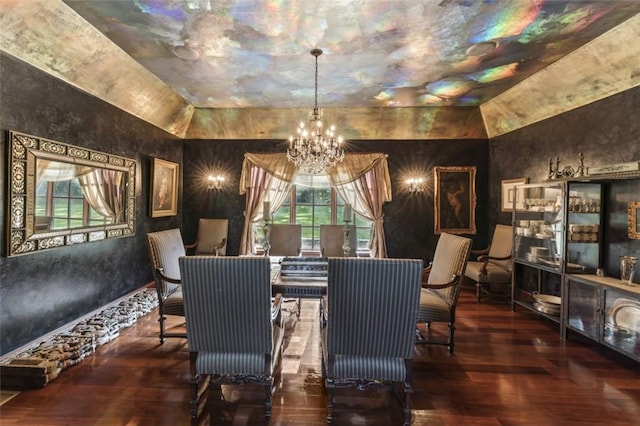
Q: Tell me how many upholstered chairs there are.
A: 8